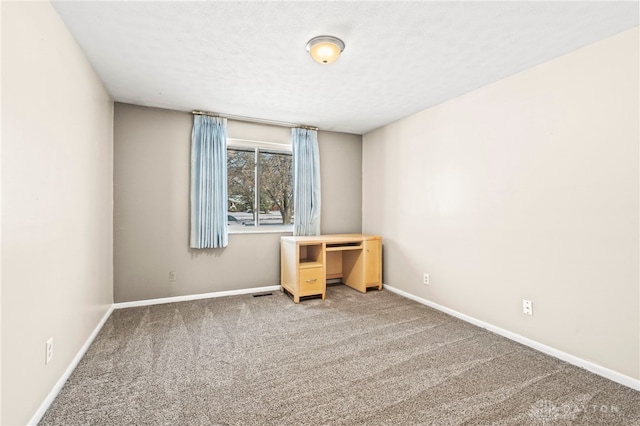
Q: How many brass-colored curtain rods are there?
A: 1